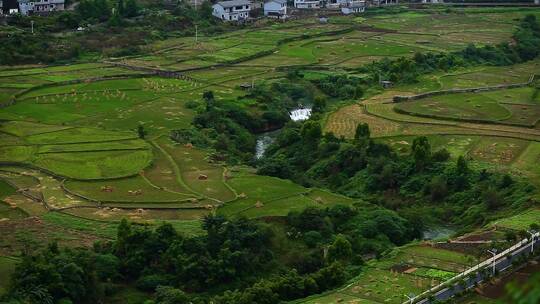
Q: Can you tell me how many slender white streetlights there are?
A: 3